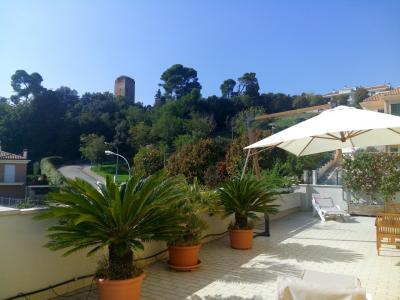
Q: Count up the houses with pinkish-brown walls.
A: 1